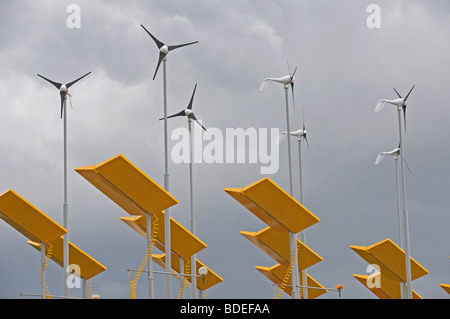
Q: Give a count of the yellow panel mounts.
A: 11